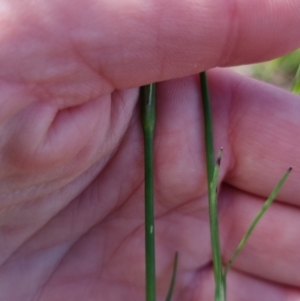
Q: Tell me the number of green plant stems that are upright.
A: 2